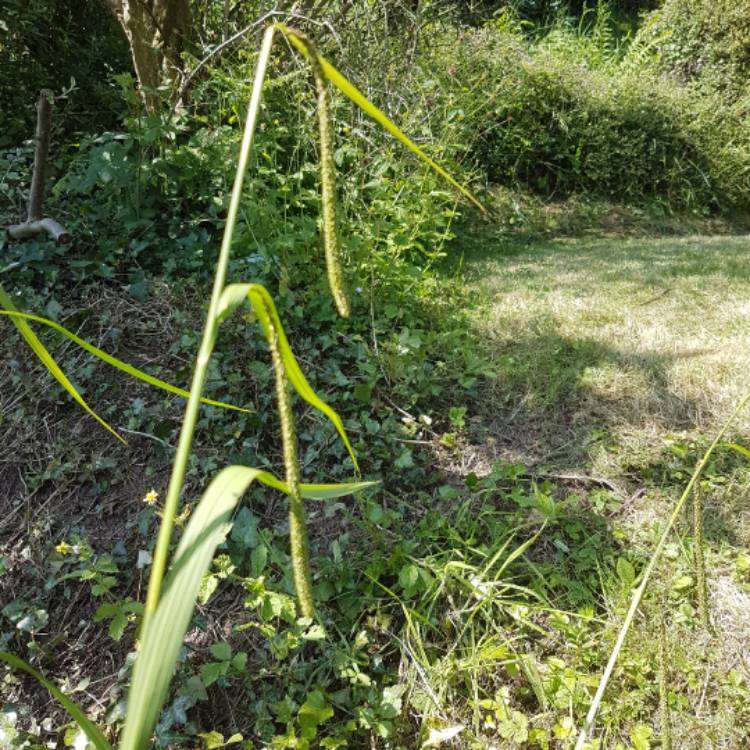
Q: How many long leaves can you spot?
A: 6